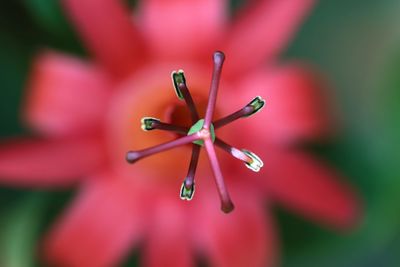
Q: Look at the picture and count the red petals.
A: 10